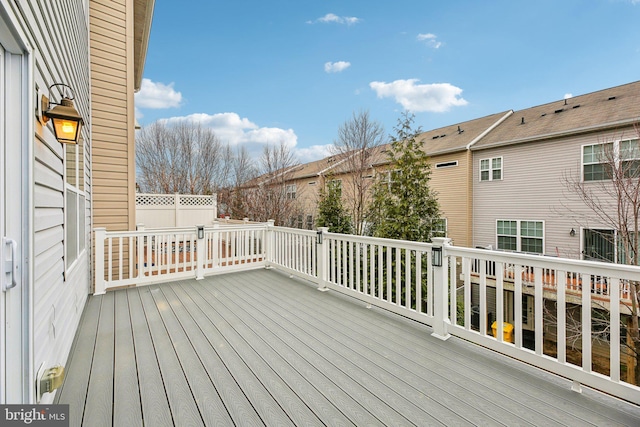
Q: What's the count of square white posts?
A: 5